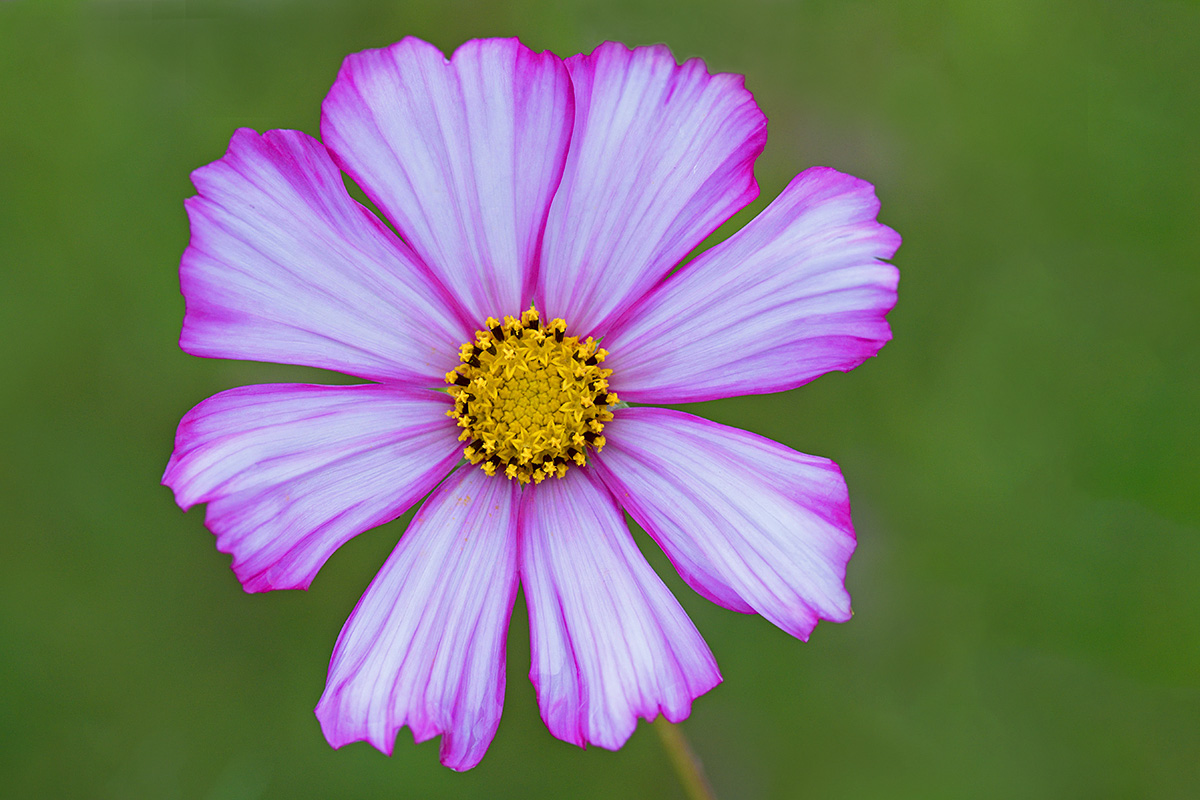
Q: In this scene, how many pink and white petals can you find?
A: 8